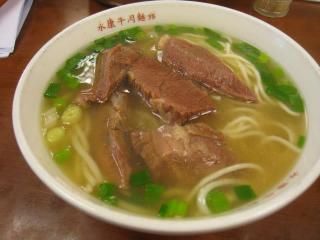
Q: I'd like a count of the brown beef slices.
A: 5